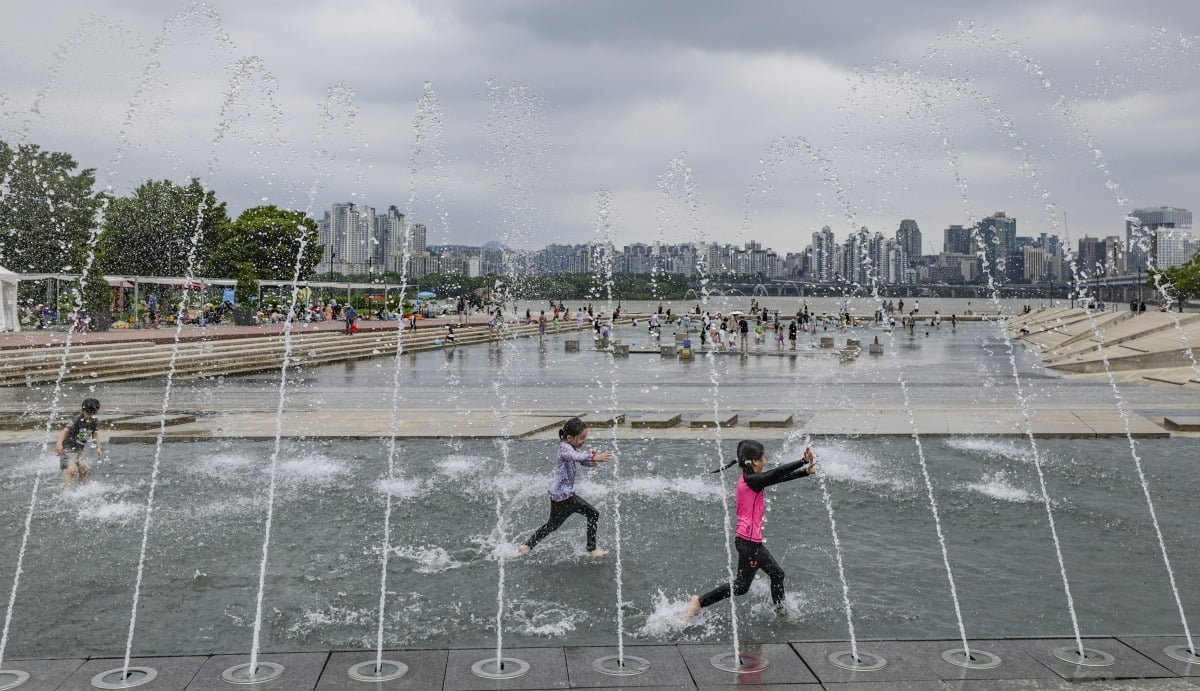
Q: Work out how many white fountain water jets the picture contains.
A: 11